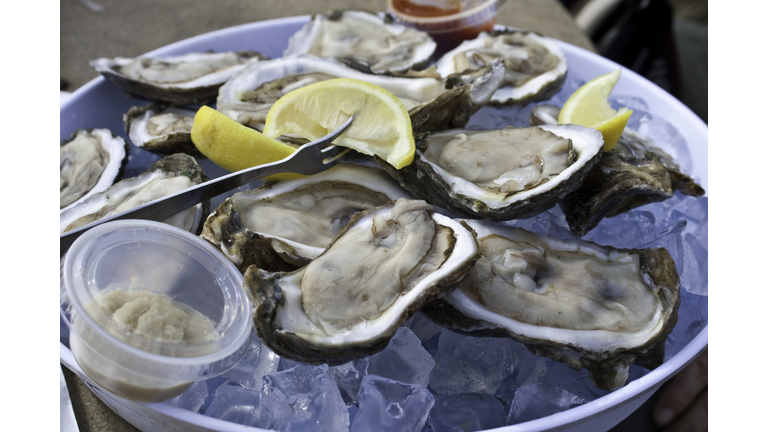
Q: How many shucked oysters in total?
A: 12